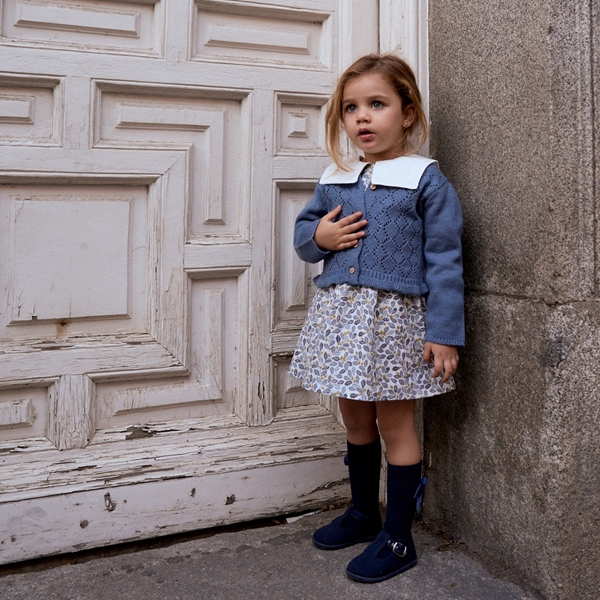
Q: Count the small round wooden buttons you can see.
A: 3